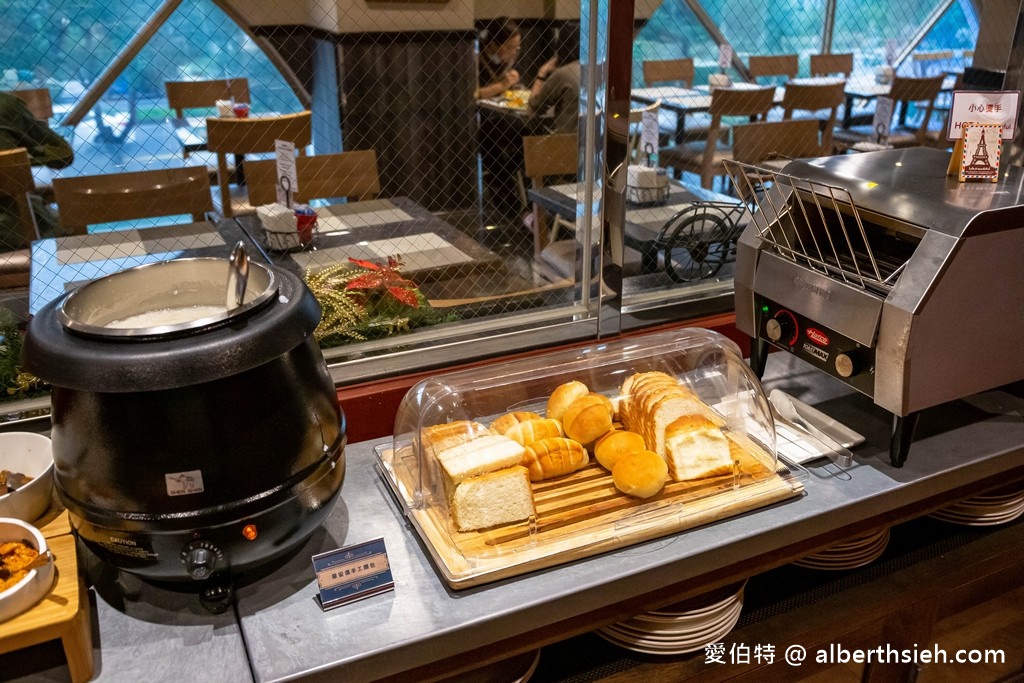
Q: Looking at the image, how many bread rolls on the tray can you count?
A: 8